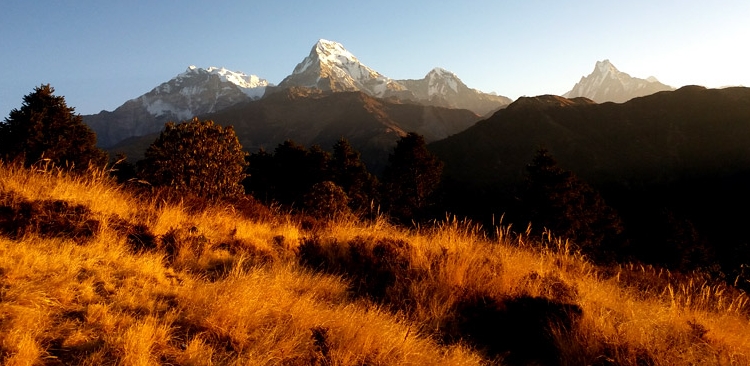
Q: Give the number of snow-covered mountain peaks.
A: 4